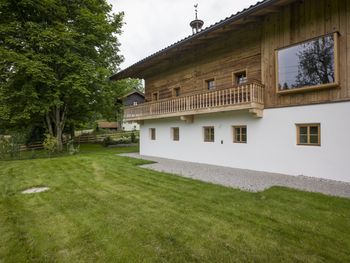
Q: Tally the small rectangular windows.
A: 9